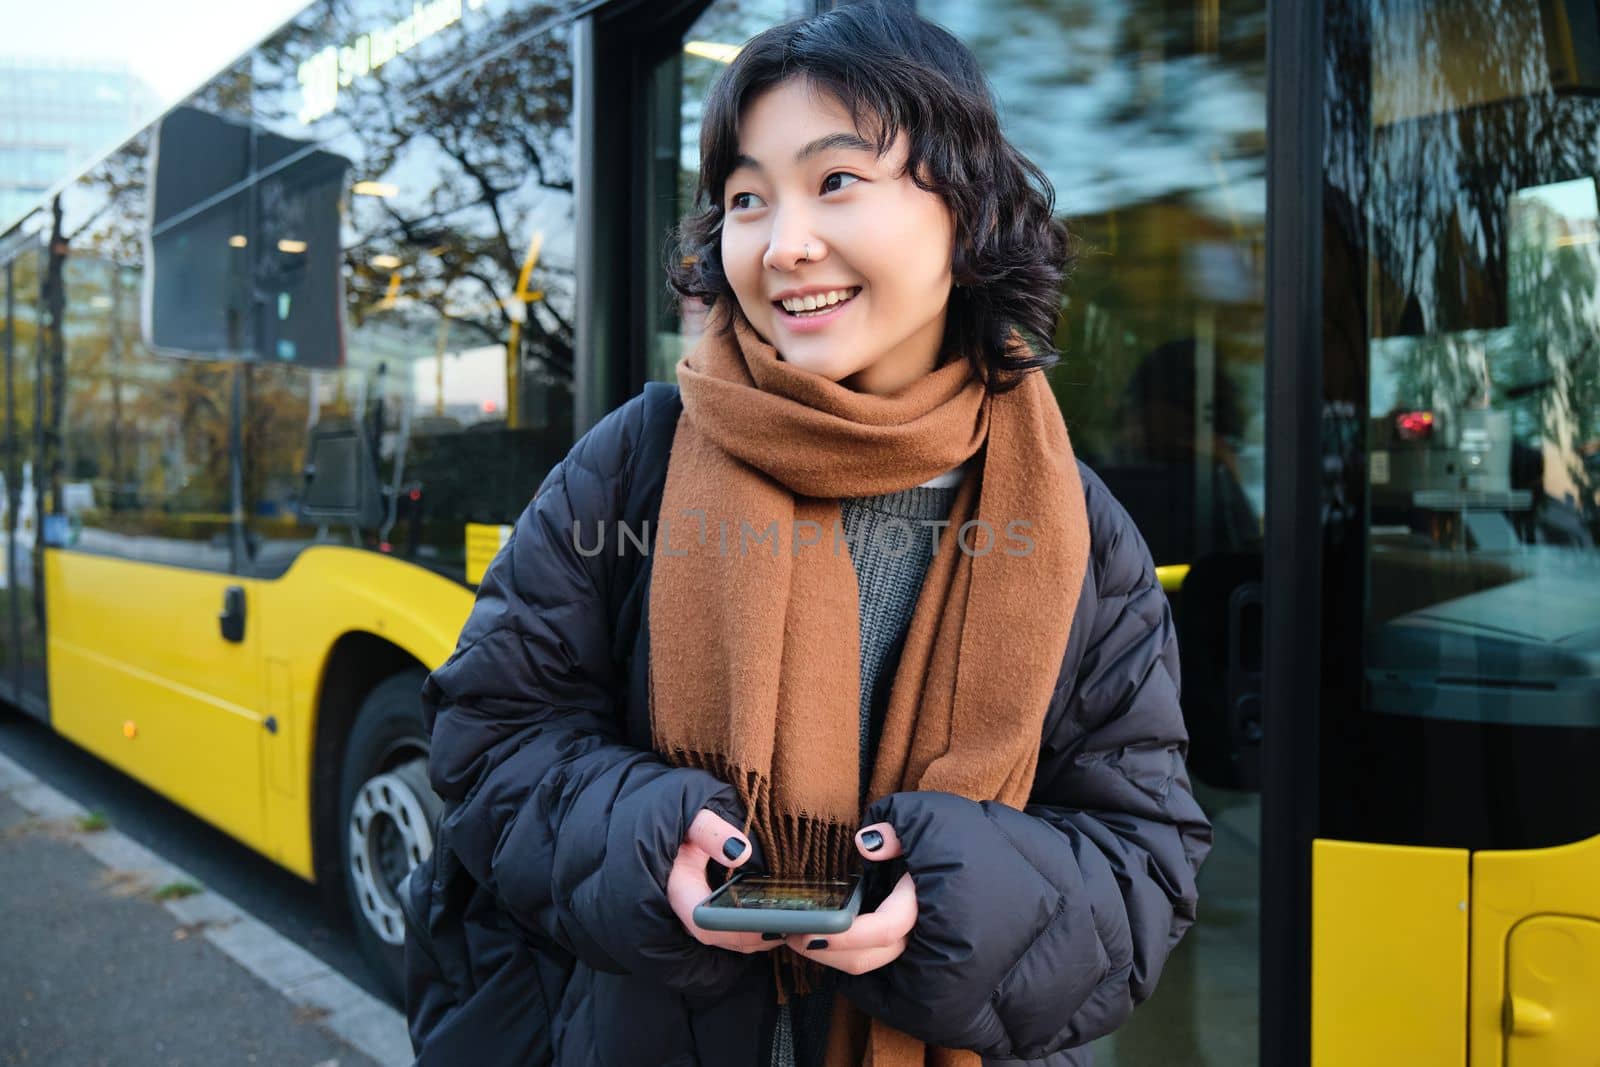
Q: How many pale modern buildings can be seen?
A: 1